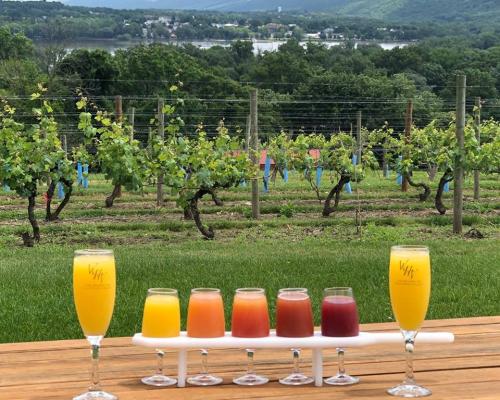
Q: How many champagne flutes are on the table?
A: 2